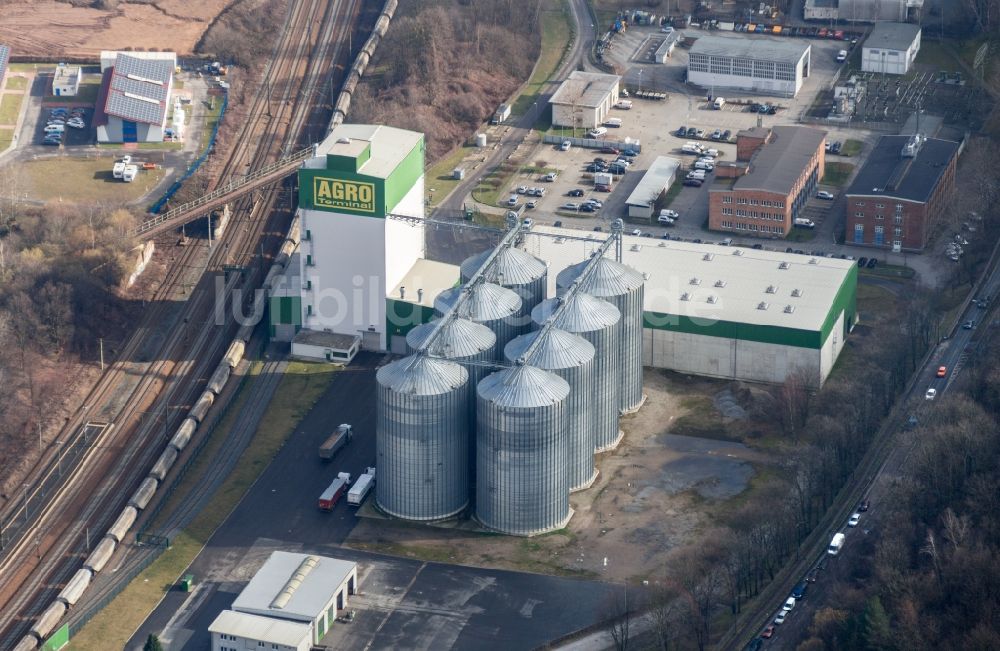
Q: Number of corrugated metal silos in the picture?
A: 8